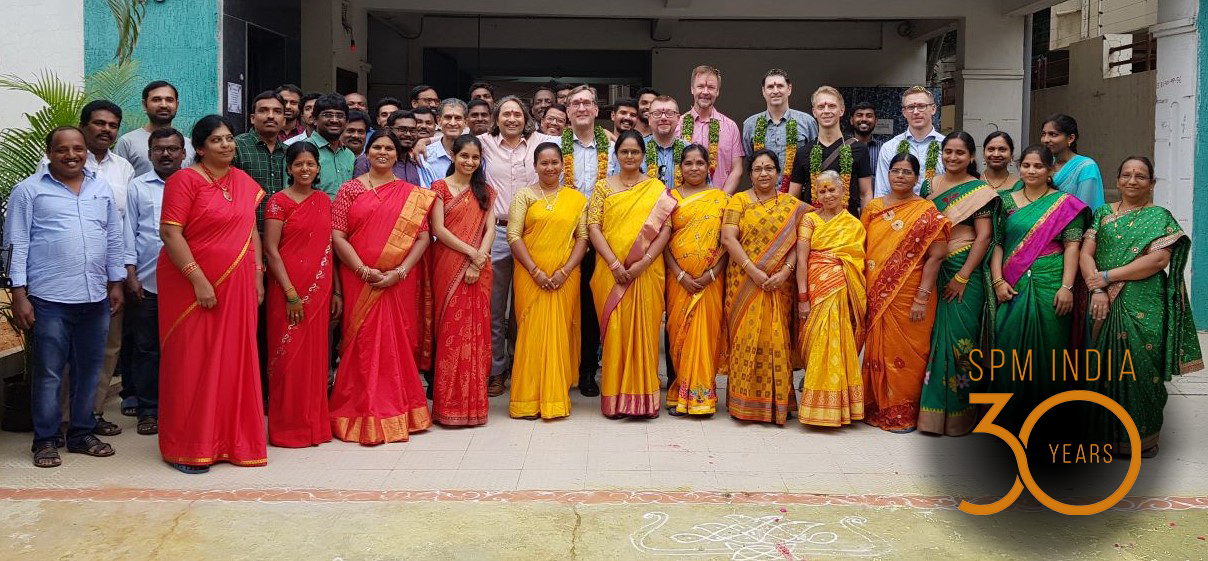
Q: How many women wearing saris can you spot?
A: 15